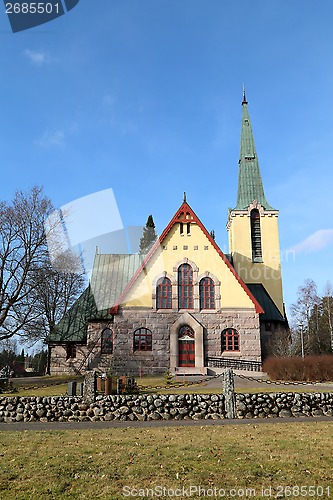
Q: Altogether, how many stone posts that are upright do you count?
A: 2